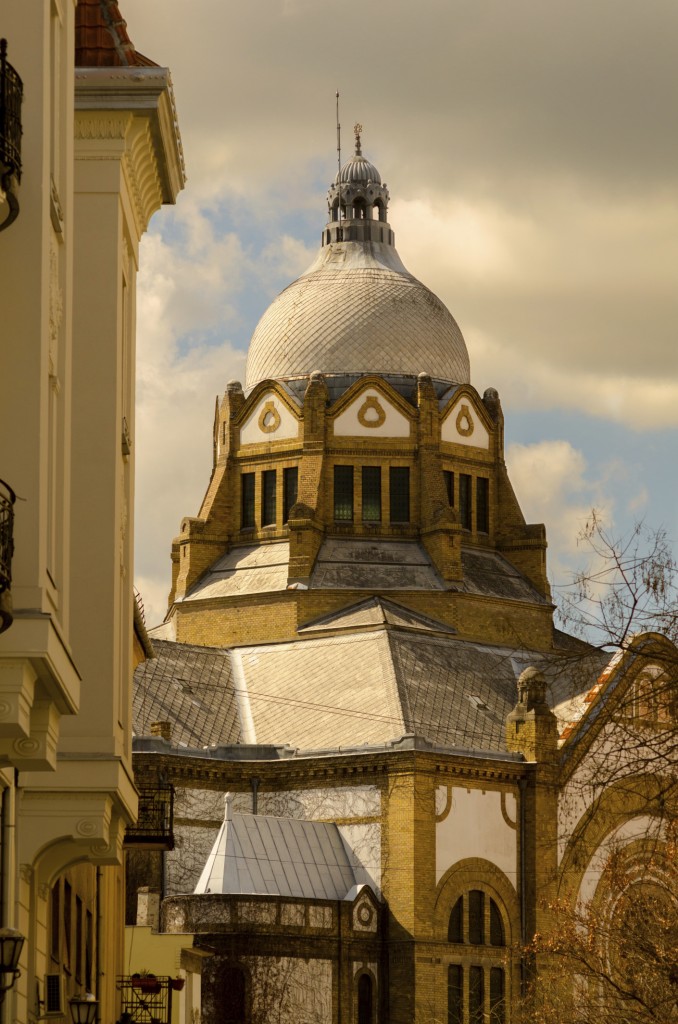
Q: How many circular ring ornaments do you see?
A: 4